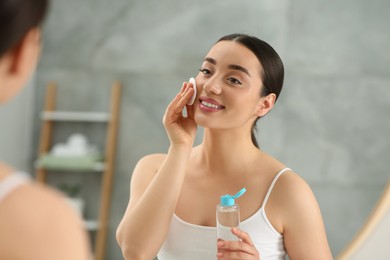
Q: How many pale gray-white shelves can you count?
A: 3